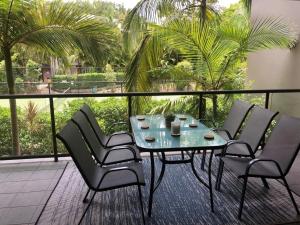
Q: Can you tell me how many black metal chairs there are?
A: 6